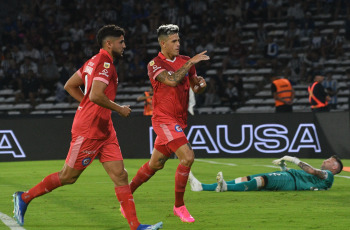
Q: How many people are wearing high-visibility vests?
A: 3